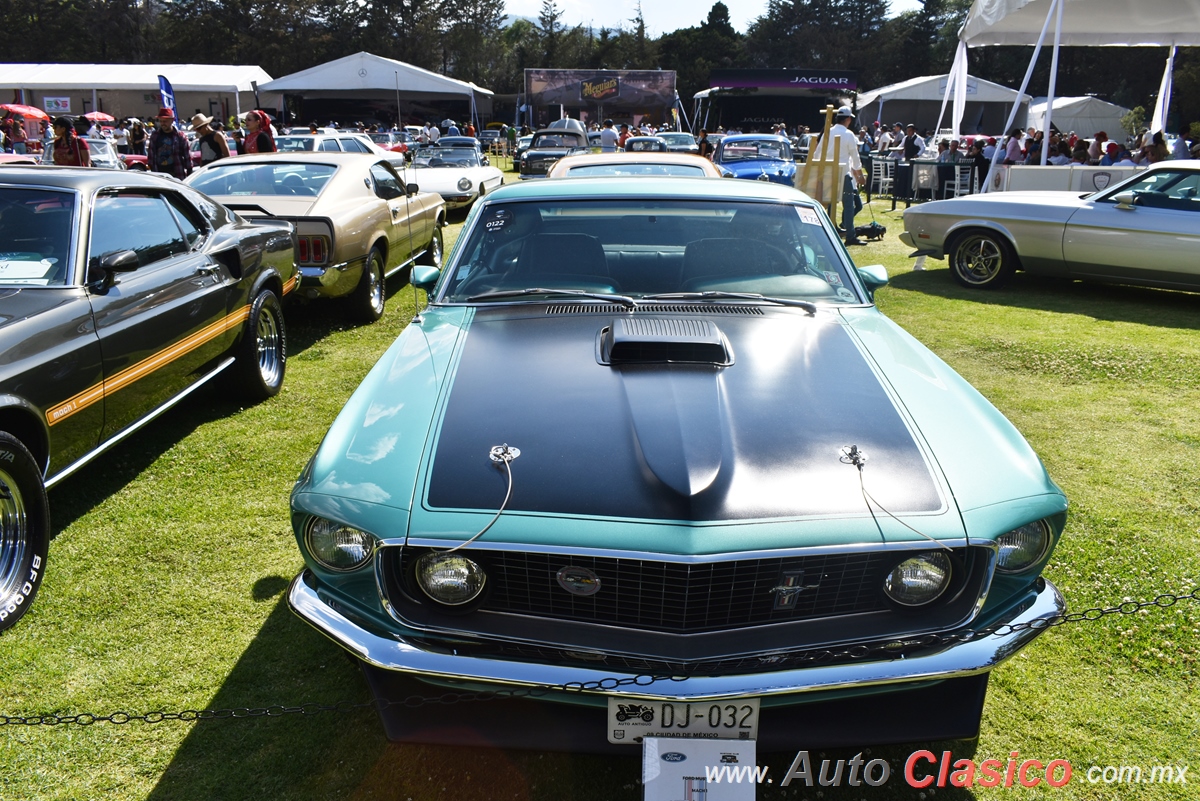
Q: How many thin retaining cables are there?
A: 2